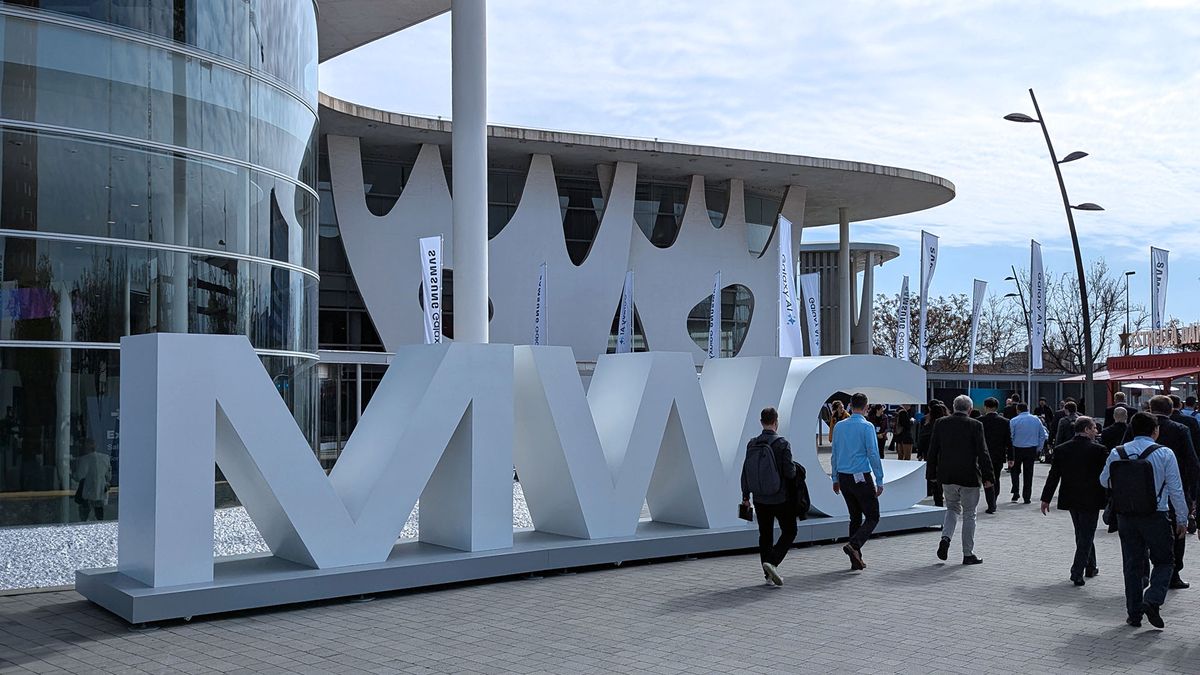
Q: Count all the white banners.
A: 11